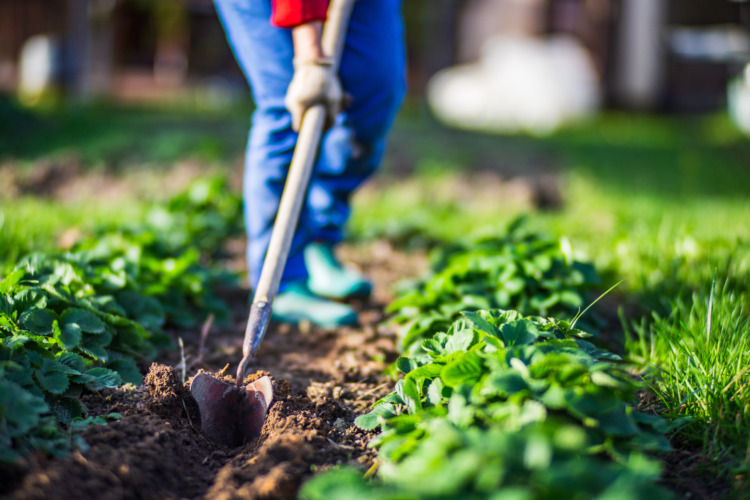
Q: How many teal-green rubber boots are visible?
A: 2